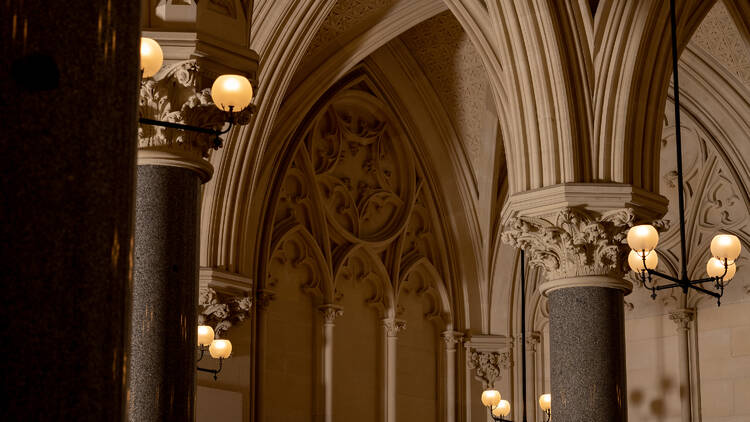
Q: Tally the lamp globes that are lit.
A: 11